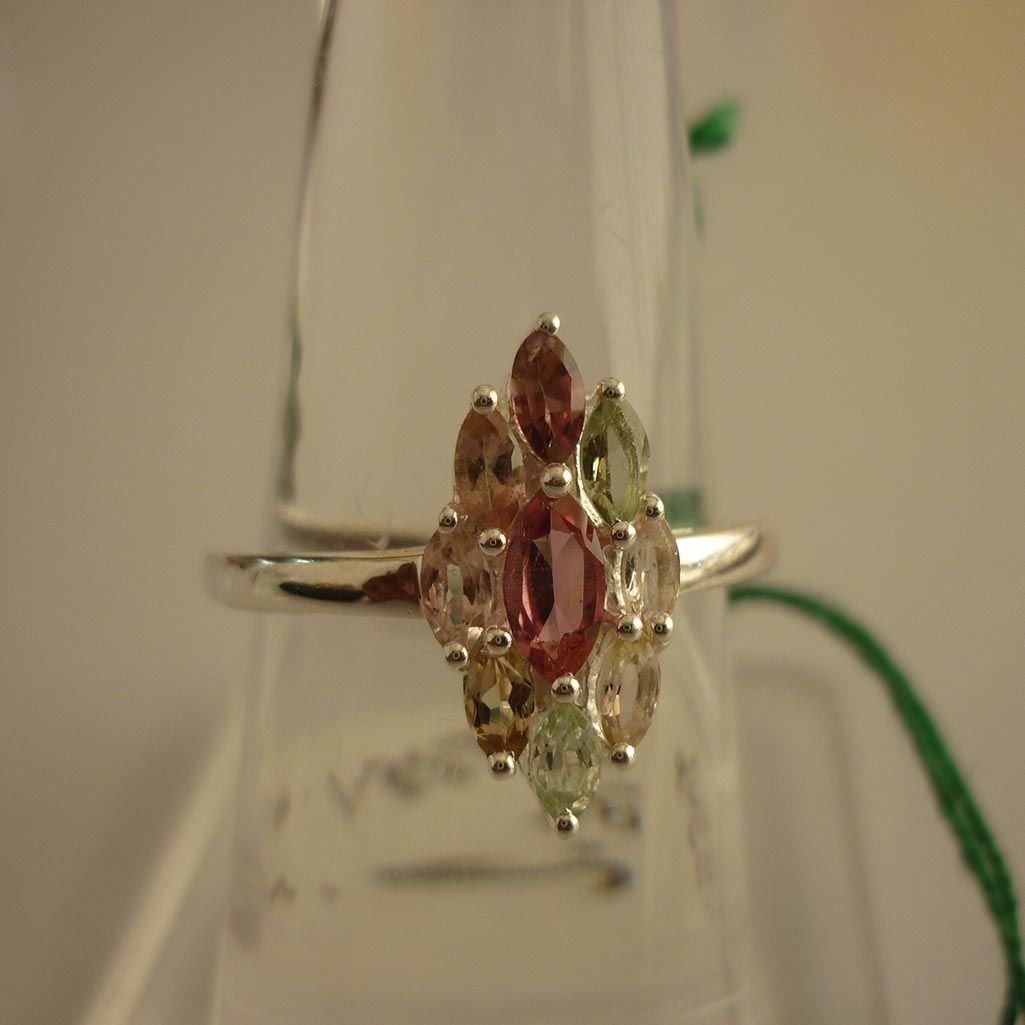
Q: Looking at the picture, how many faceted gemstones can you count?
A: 9